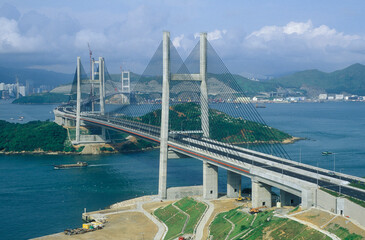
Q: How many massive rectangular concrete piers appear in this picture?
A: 4